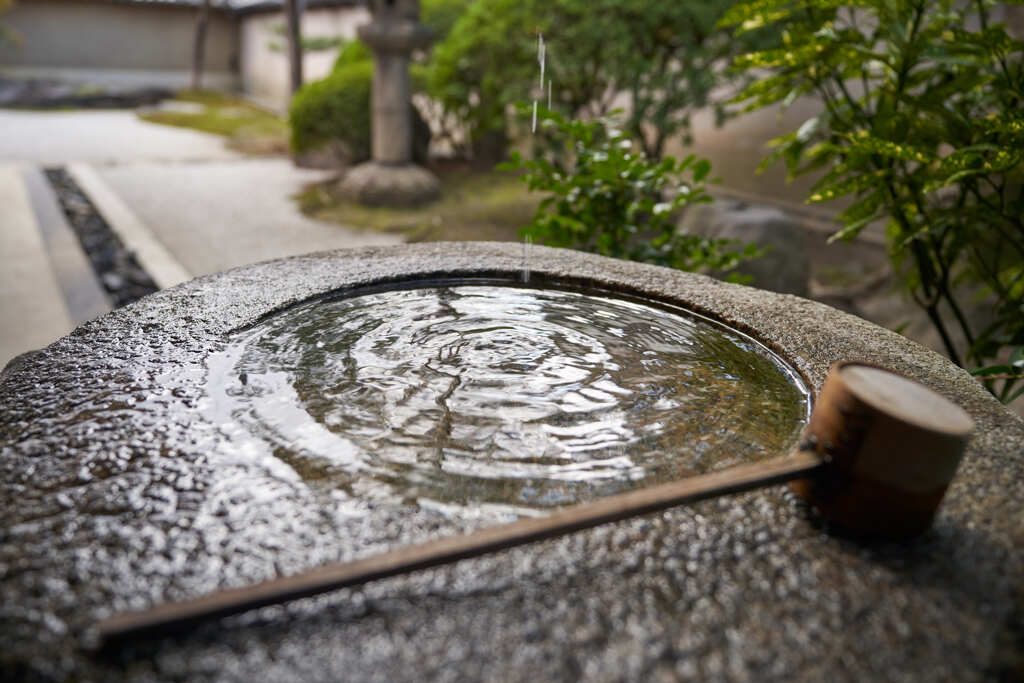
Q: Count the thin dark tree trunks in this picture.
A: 2